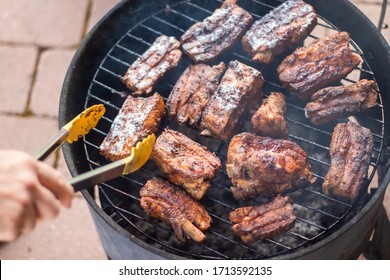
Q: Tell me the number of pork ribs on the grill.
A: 14